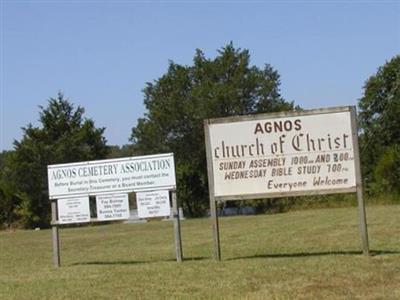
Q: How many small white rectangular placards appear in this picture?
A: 3